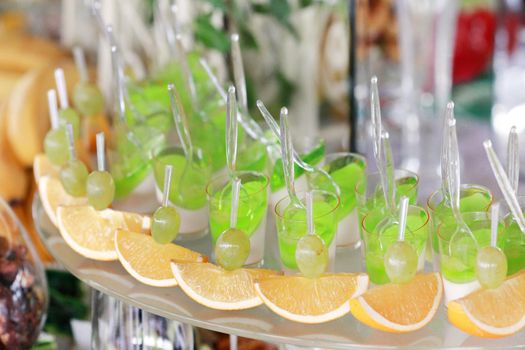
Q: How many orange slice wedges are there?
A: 8